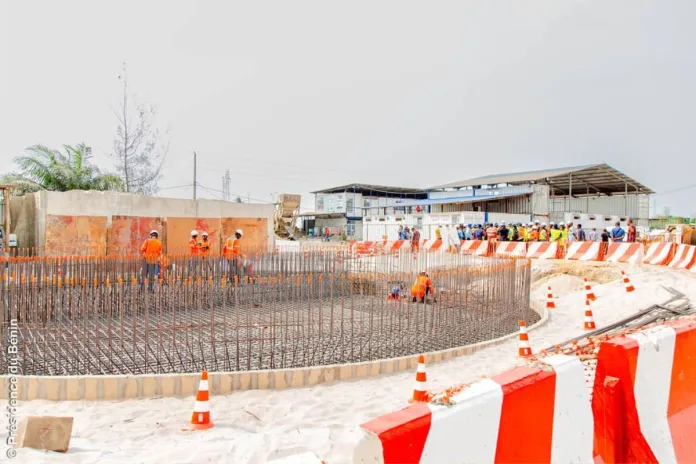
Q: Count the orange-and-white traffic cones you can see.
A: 7